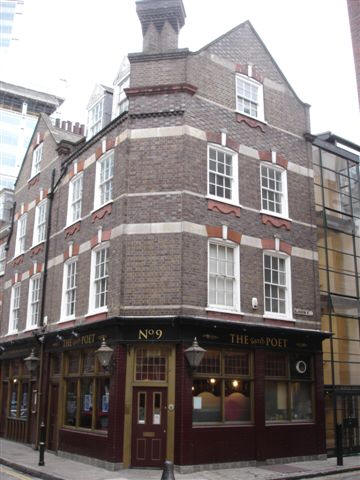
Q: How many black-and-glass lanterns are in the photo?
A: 3